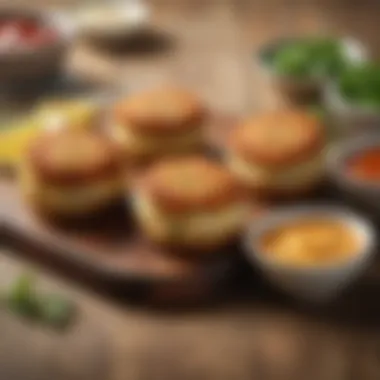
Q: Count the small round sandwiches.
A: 4